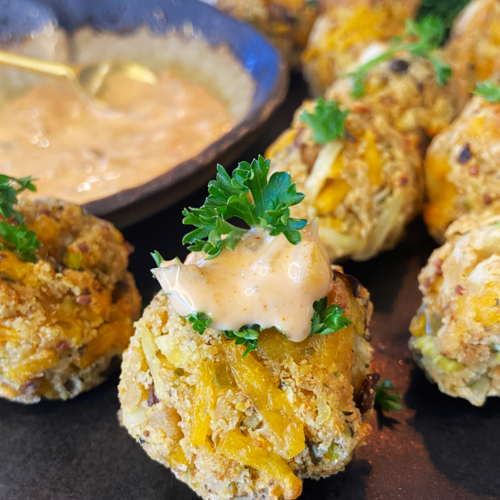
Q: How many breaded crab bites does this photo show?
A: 9